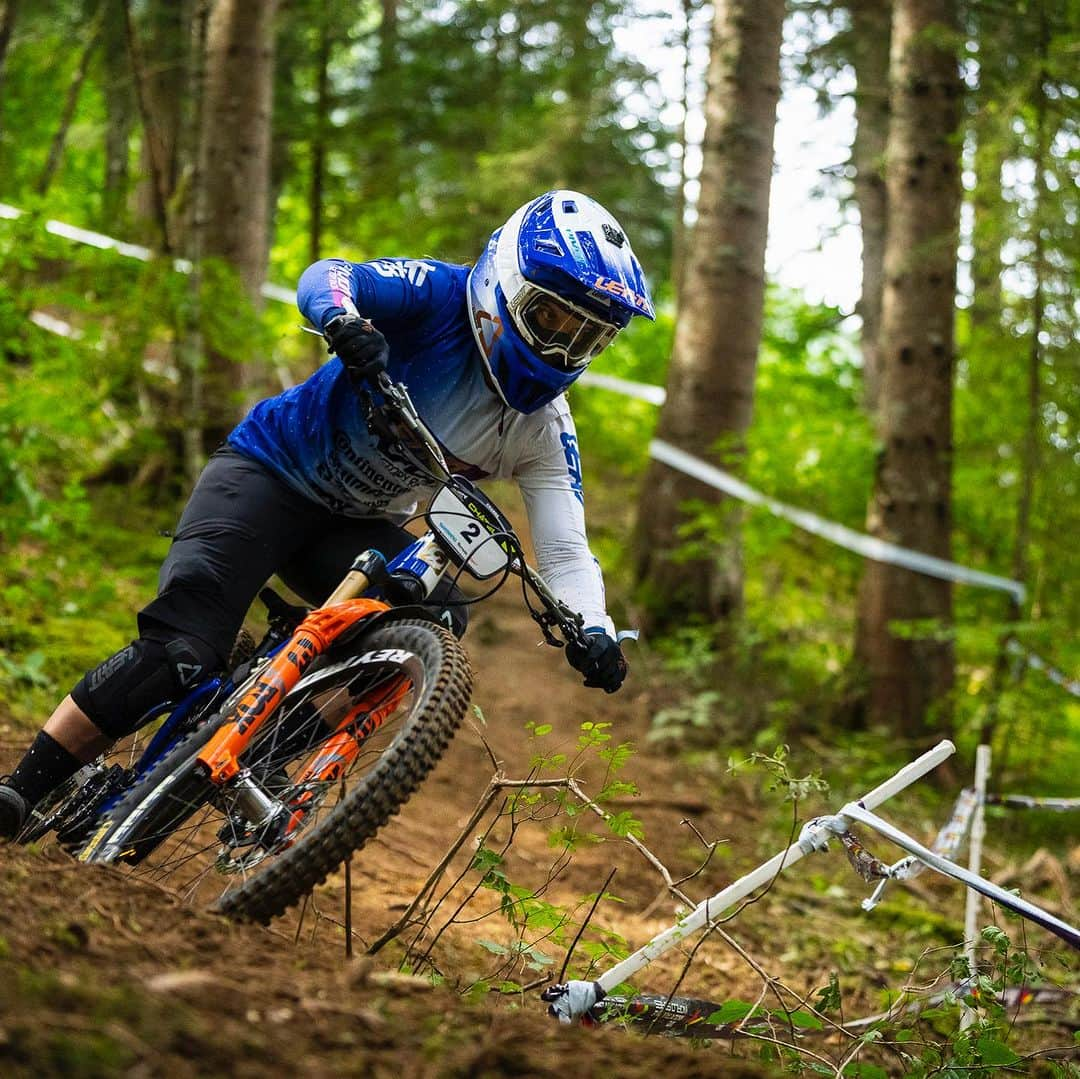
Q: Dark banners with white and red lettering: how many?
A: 1